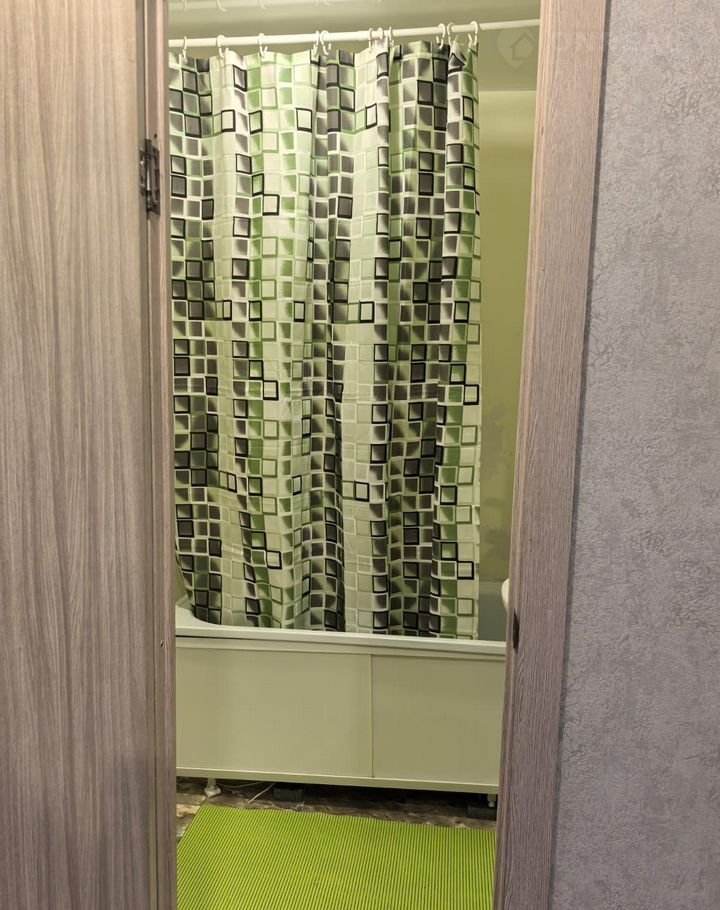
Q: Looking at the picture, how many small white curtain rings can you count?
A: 11